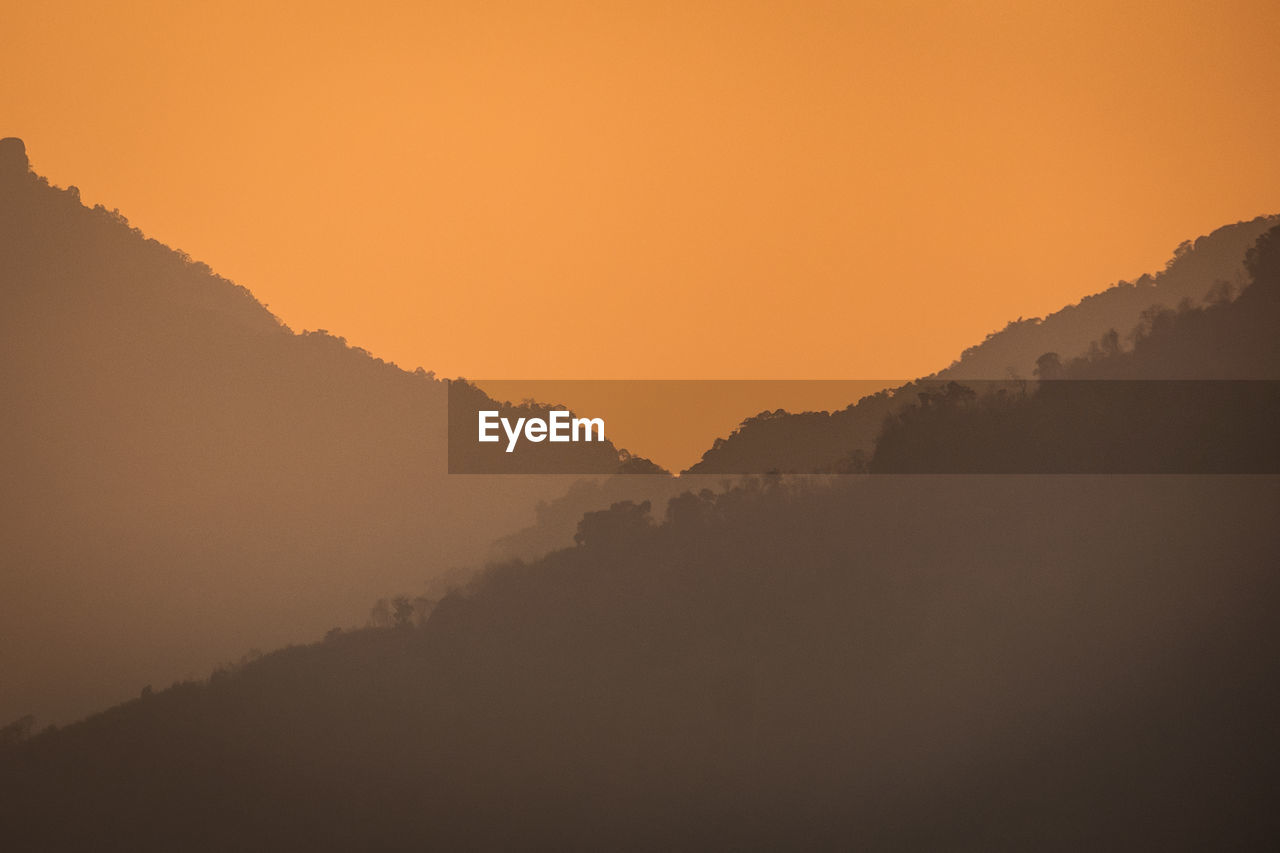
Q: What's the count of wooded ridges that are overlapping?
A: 3